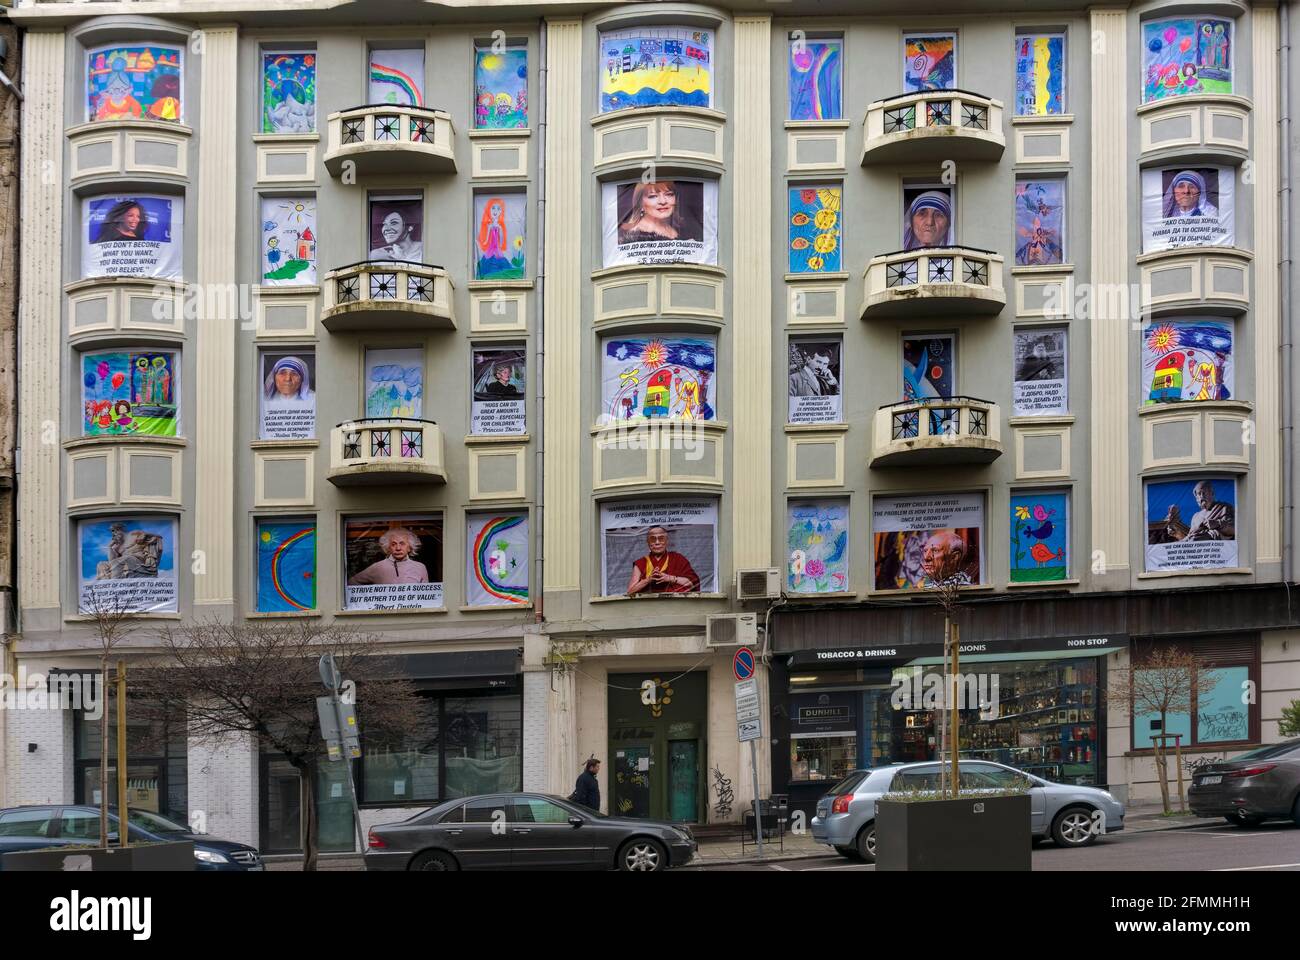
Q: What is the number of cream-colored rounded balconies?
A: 6